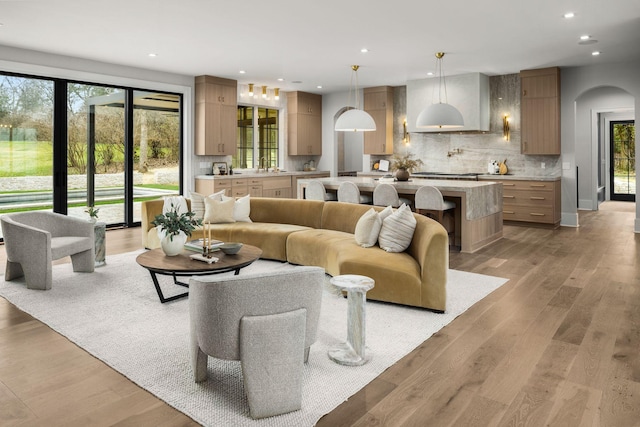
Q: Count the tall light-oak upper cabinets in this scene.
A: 4